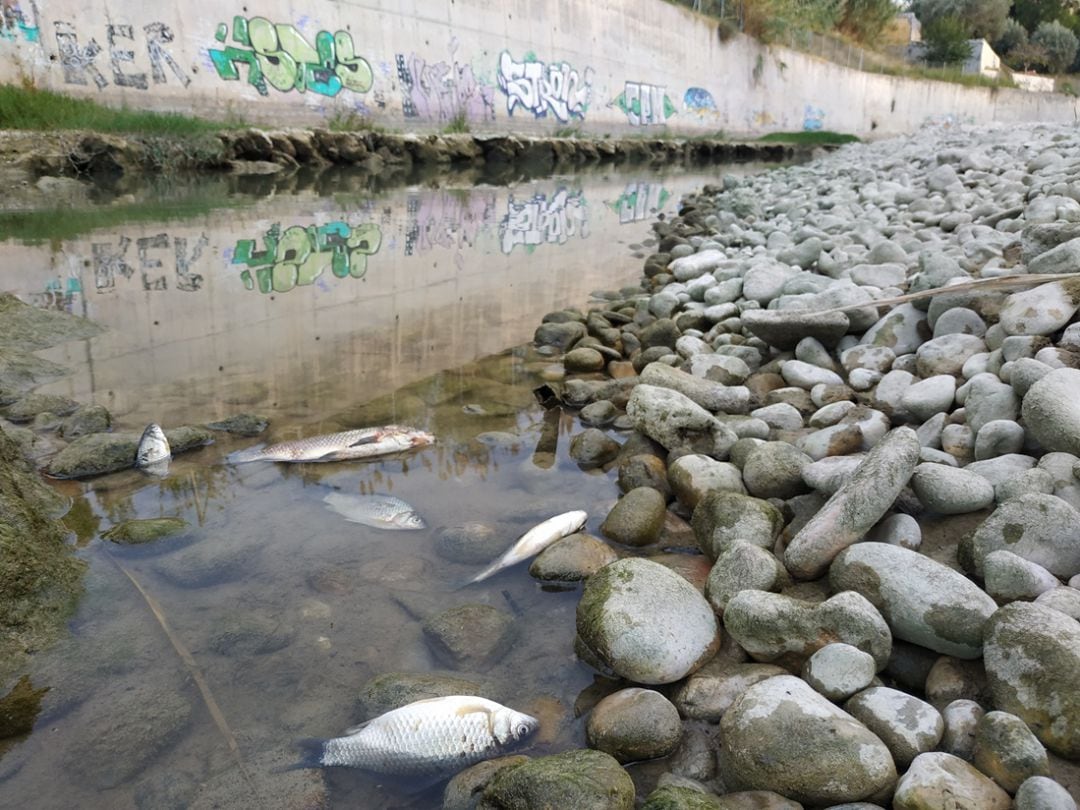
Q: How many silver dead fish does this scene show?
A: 5